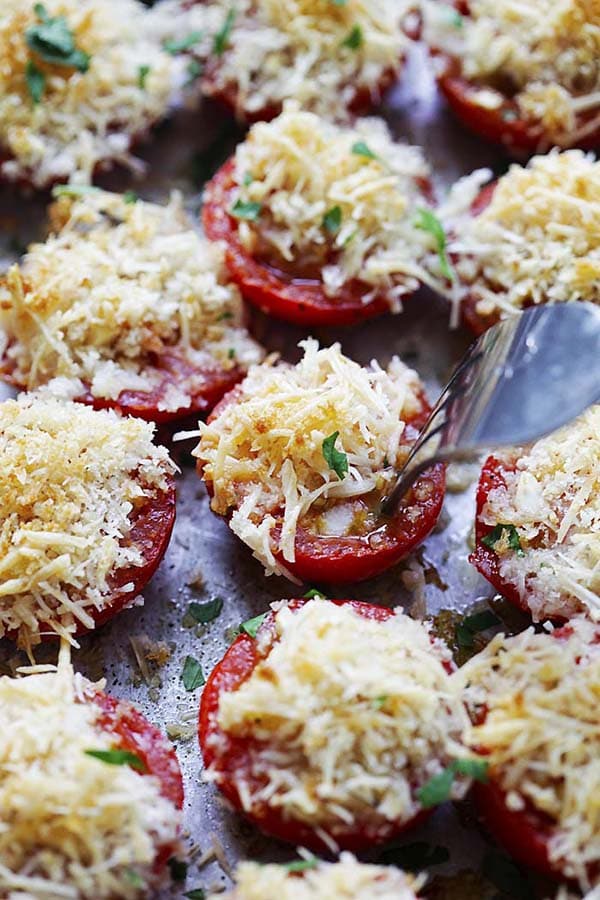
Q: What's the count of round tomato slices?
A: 13